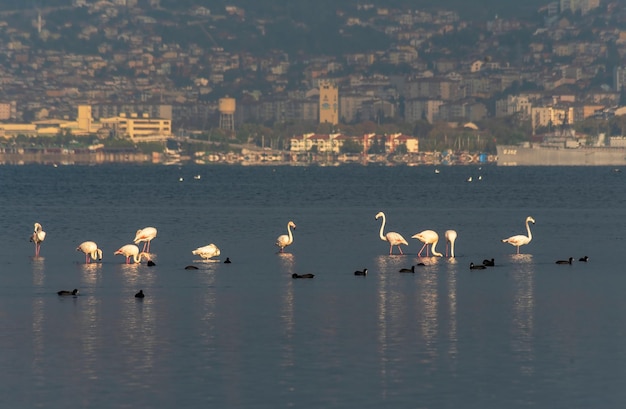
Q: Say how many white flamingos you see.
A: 10